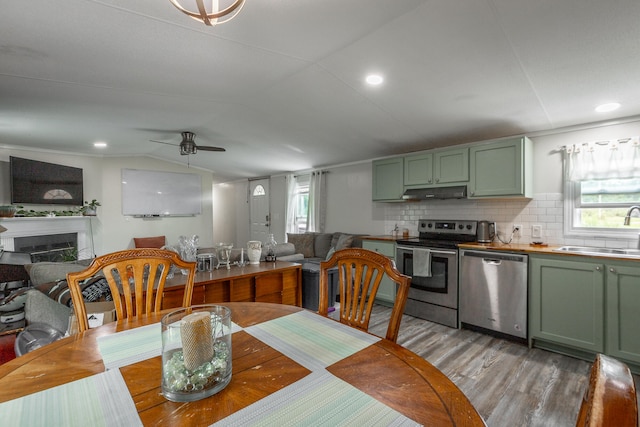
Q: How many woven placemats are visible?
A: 4